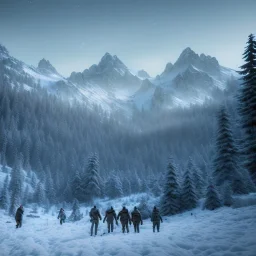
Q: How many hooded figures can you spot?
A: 7